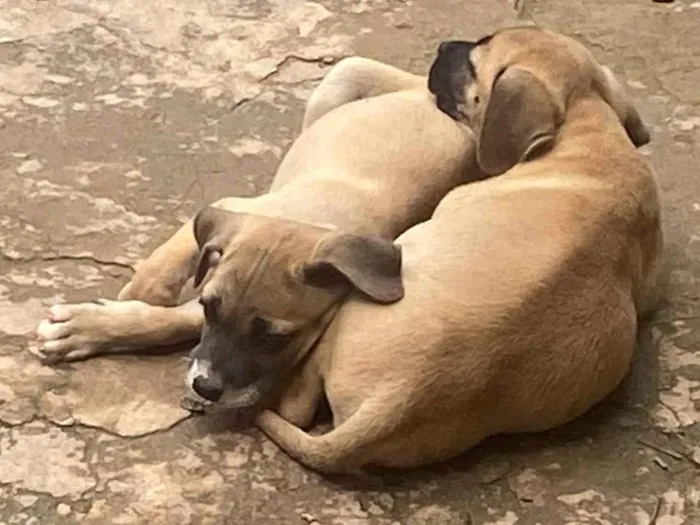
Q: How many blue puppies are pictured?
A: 0